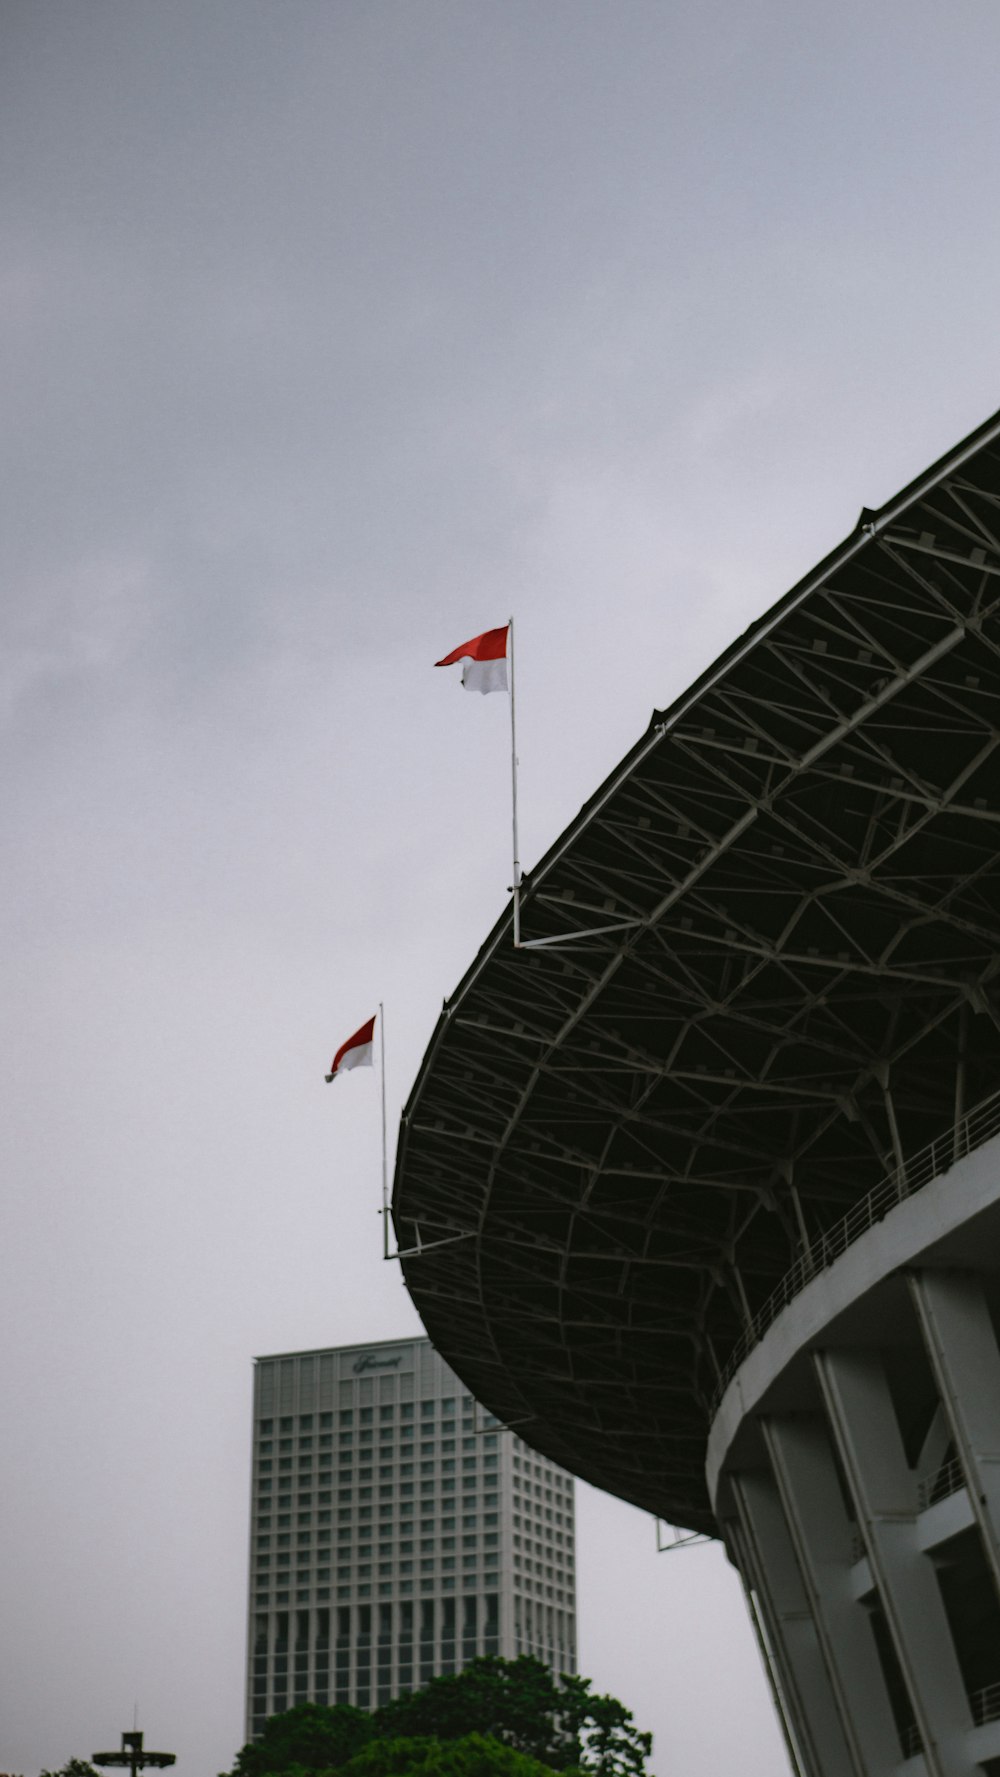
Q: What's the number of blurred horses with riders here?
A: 0